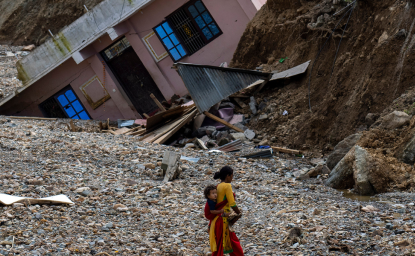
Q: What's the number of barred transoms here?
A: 1